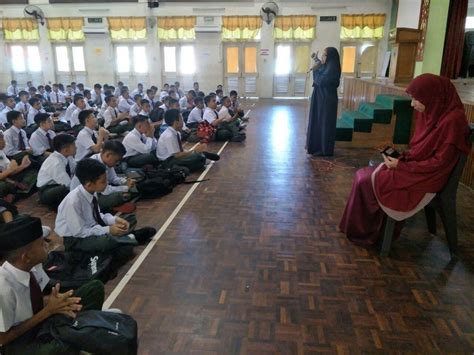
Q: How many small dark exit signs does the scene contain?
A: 2